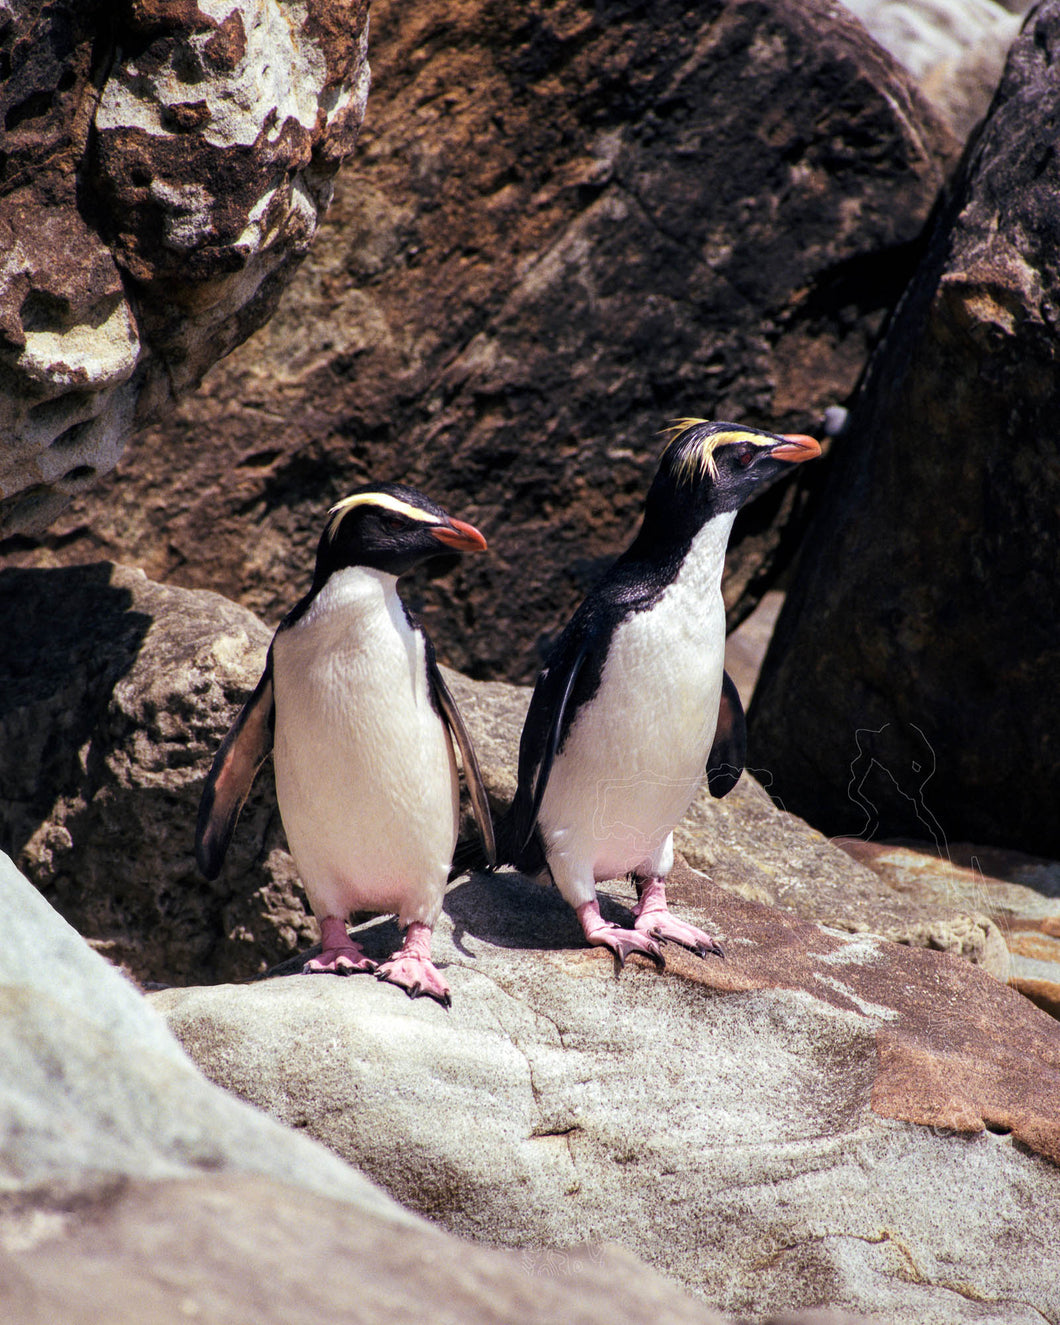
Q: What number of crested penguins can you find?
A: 2